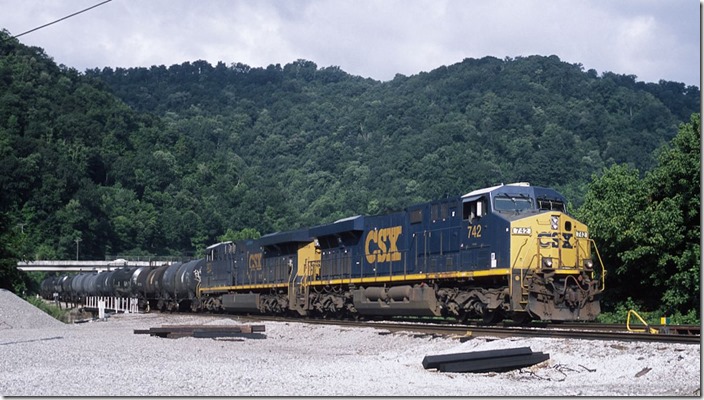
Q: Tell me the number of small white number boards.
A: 2